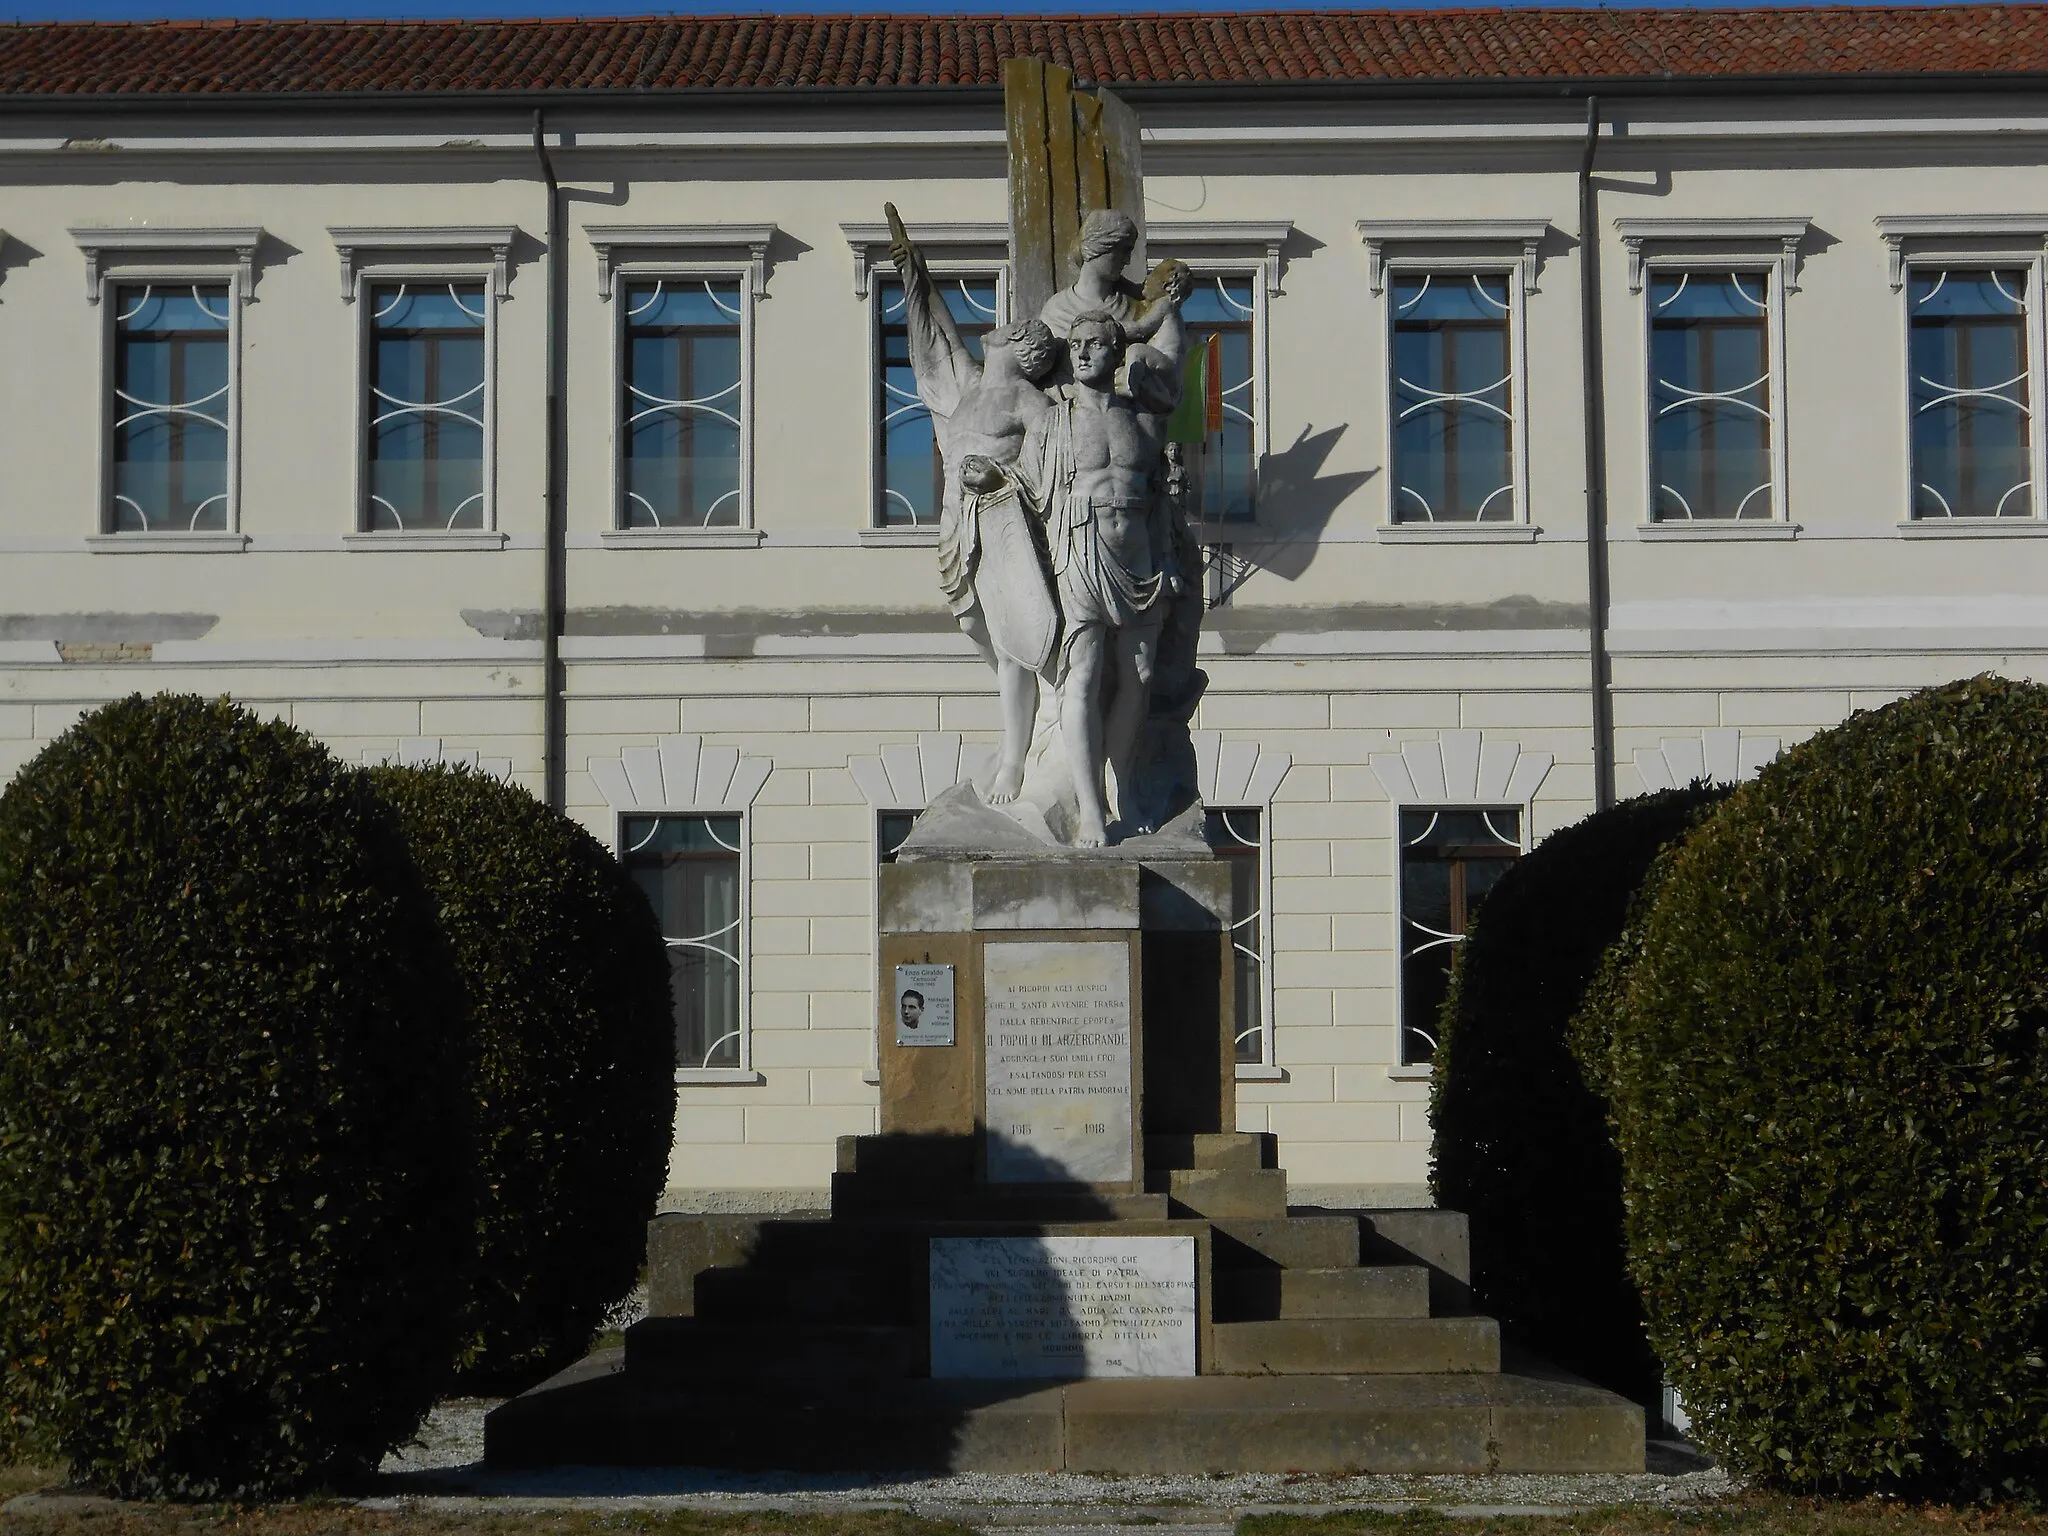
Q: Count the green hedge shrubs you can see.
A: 4